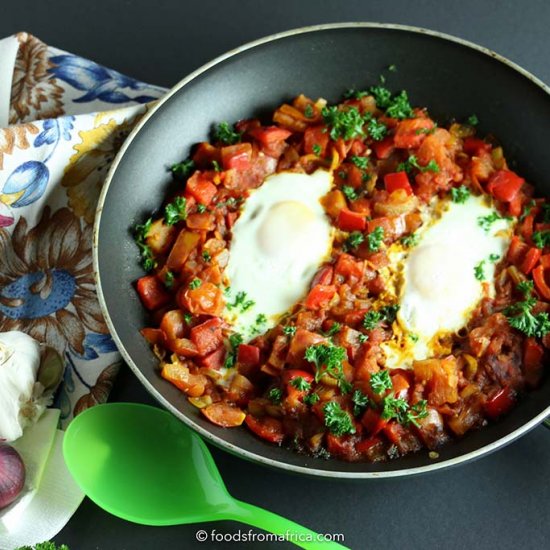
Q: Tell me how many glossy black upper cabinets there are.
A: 0